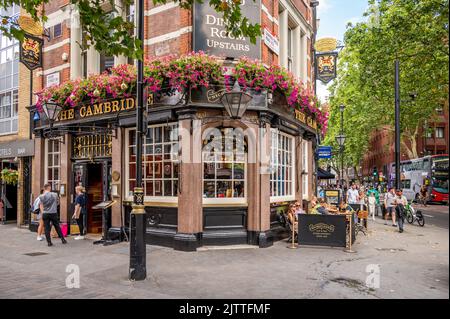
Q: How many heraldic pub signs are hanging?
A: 2